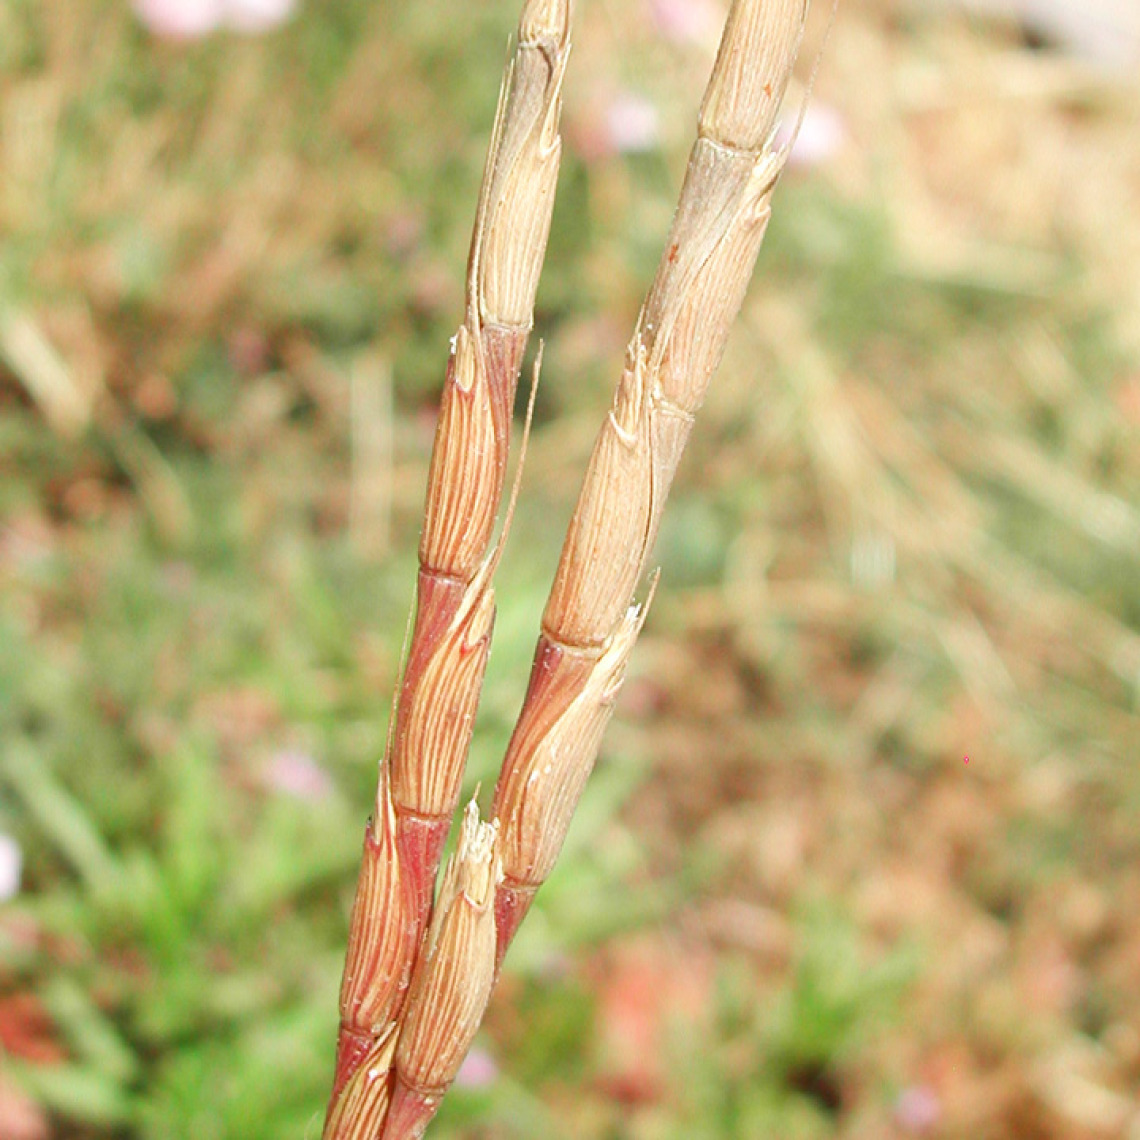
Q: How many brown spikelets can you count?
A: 11